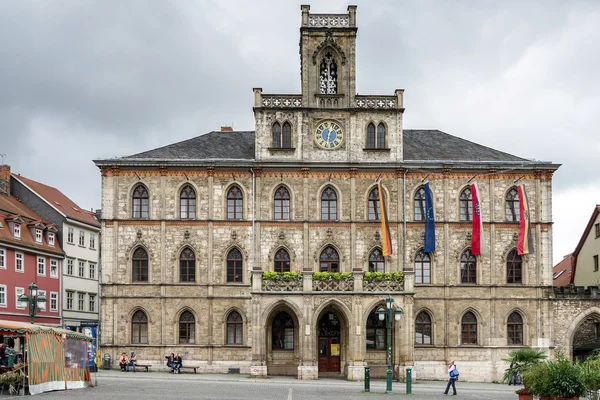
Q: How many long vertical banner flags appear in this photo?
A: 4